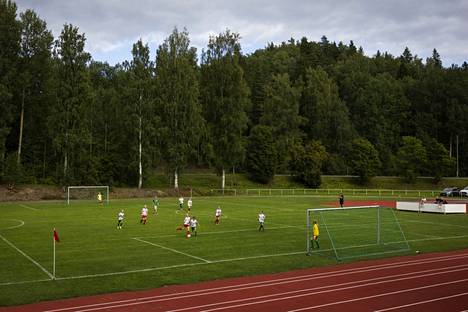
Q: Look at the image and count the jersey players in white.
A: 8